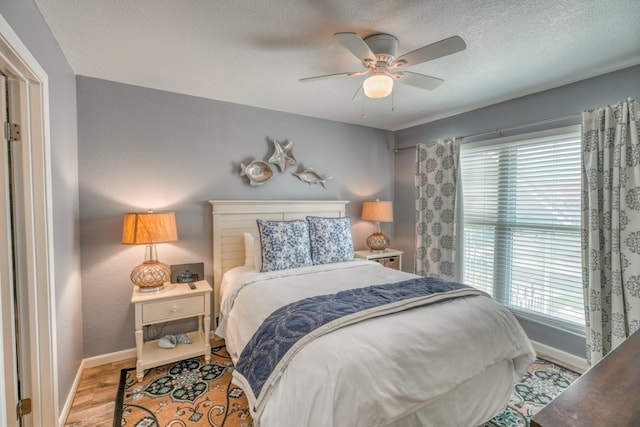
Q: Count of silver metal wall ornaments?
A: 3